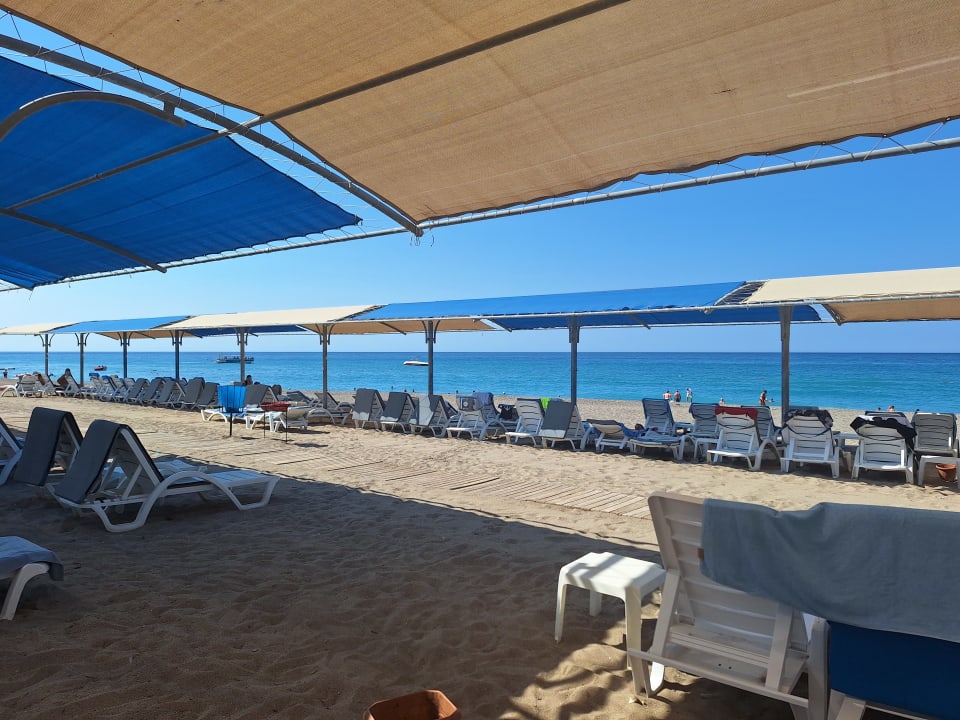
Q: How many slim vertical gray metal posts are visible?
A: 9